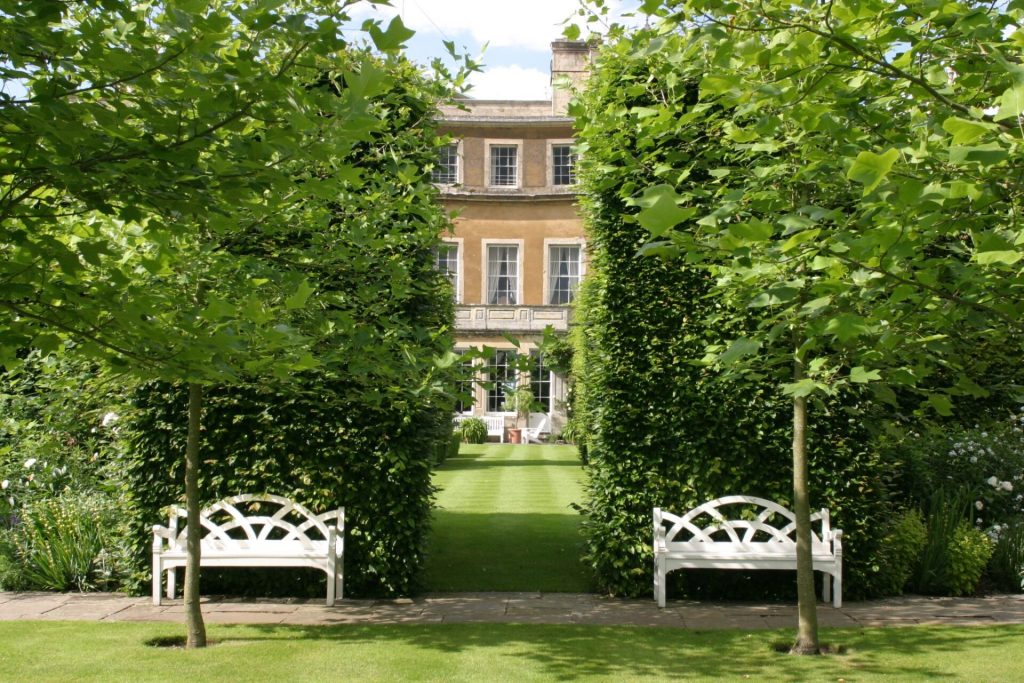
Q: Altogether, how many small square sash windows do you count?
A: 3